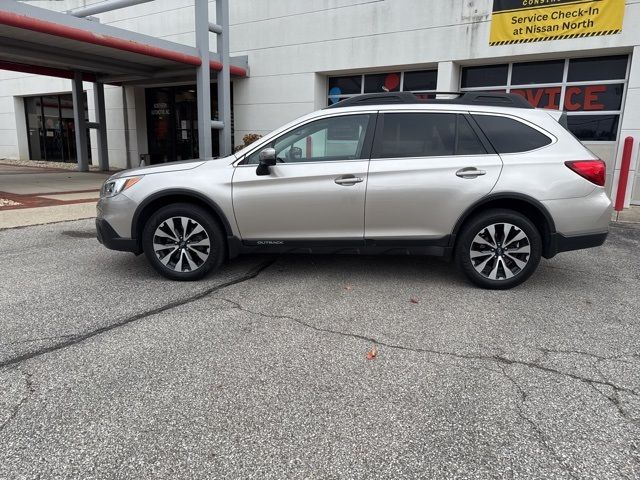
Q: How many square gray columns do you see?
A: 4